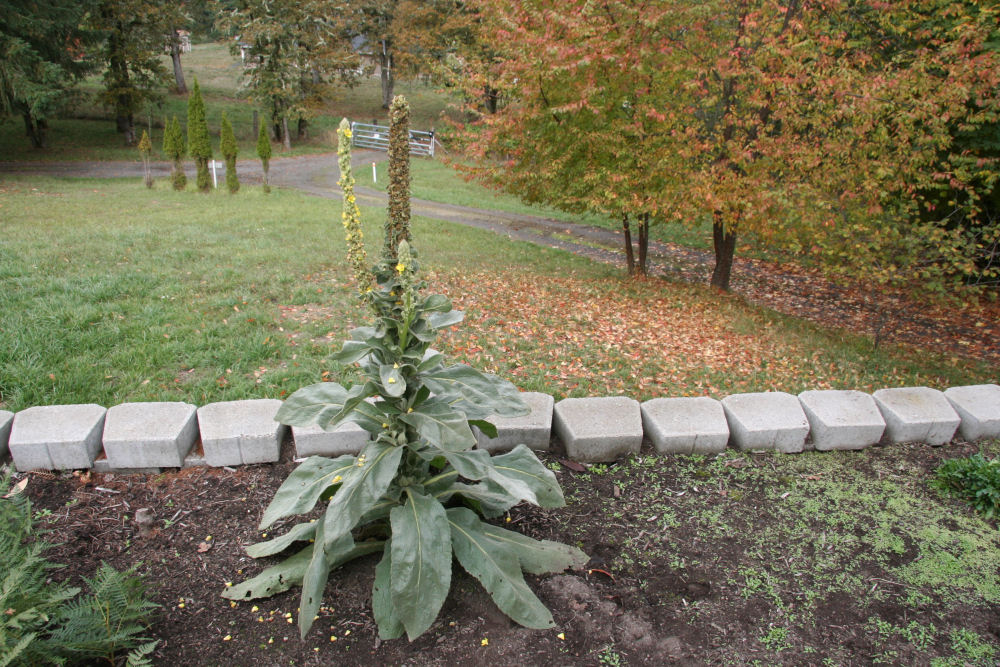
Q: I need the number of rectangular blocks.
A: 12